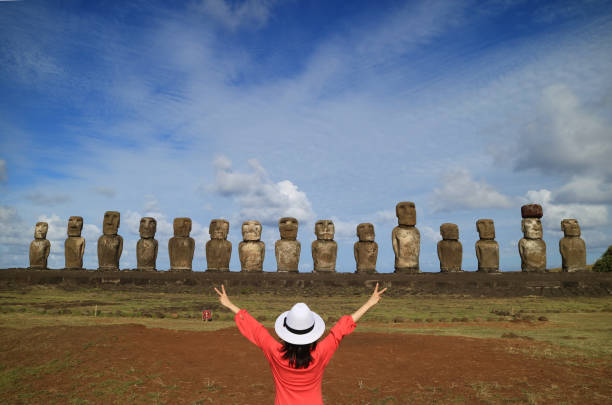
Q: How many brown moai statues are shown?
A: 15